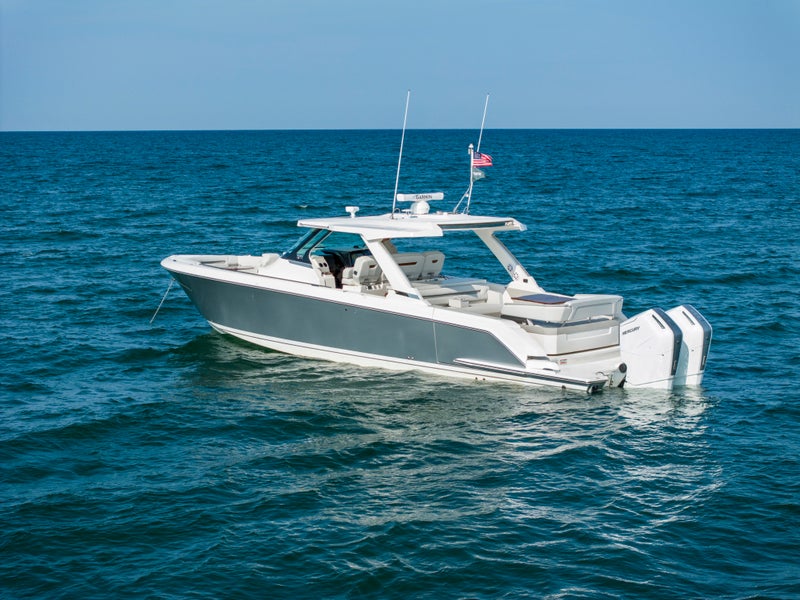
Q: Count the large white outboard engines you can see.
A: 2